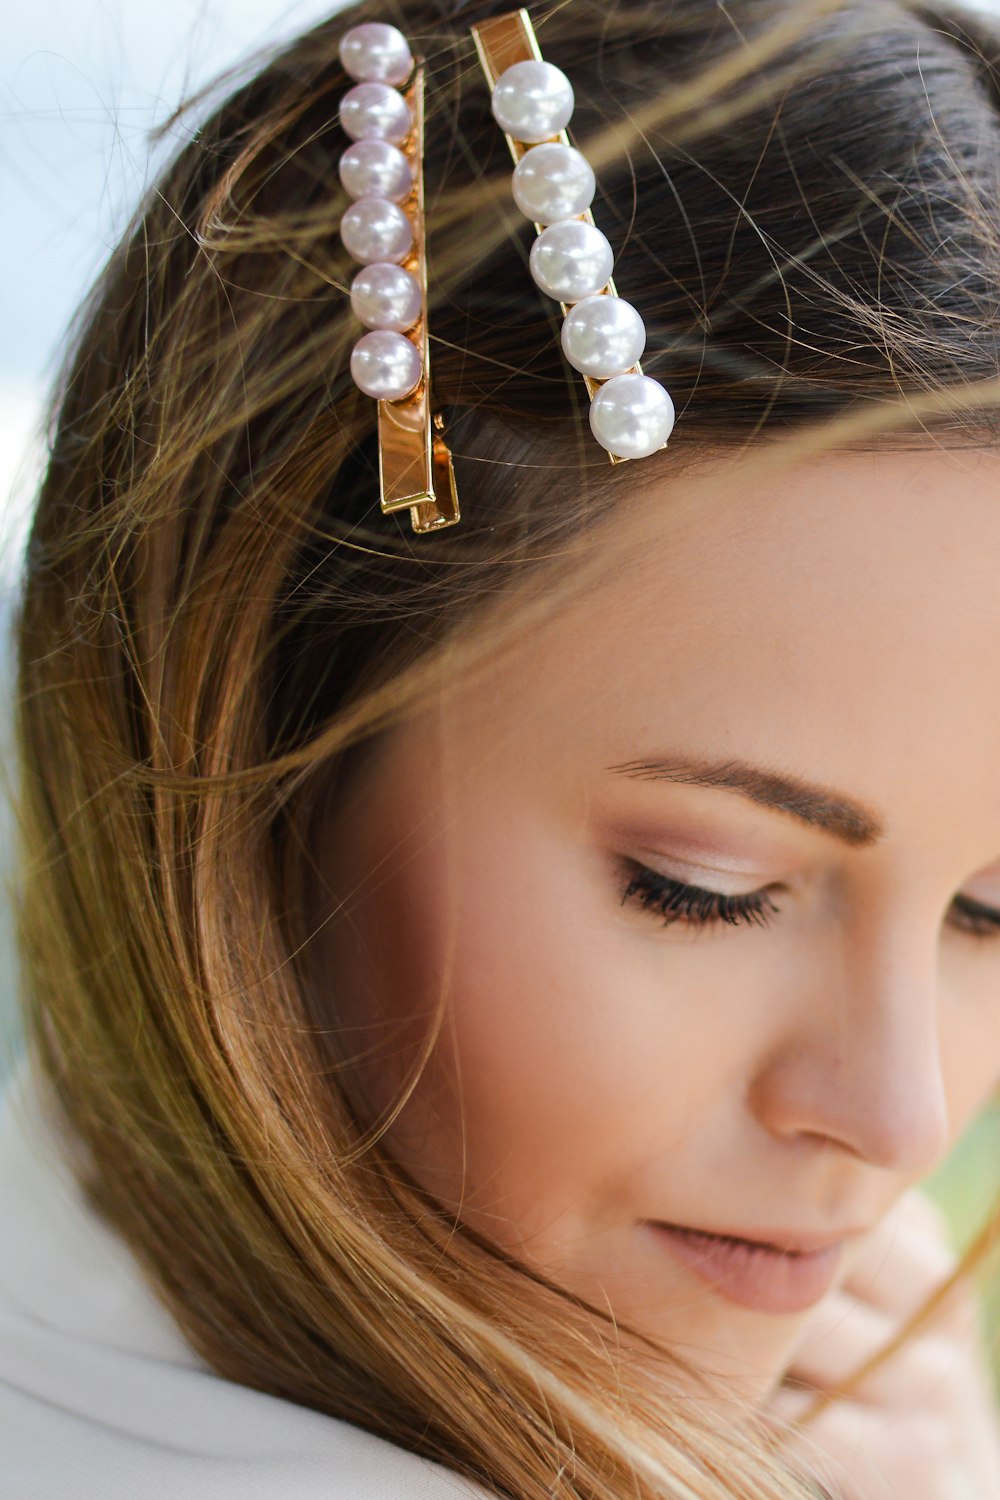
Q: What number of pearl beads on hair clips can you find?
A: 11